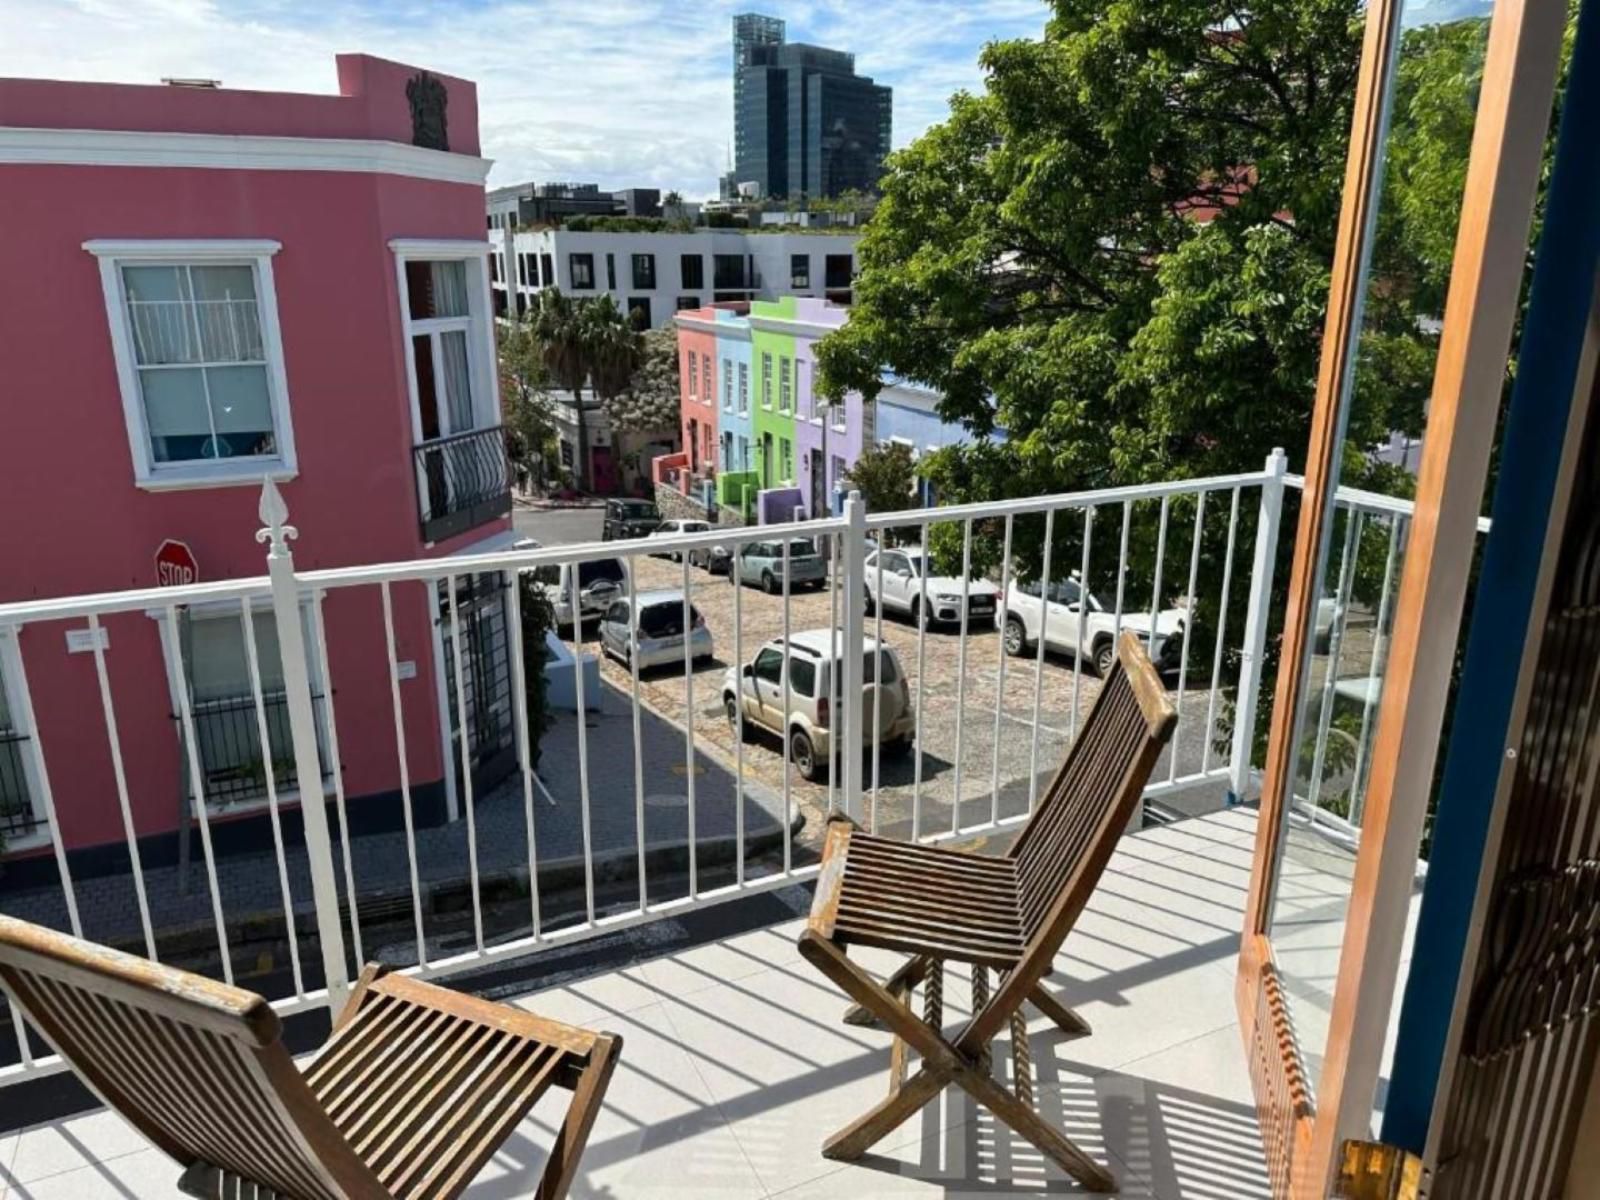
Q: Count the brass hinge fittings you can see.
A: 1